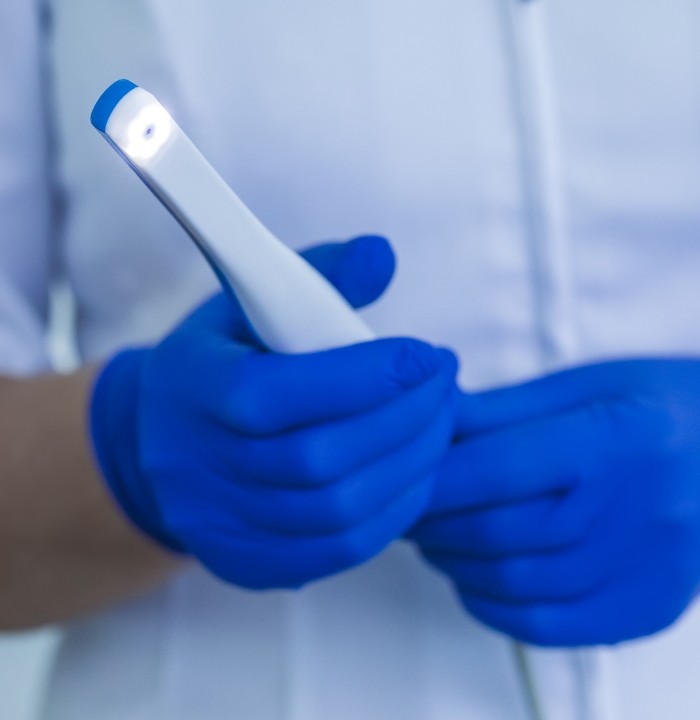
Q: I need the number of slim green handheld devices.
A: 0